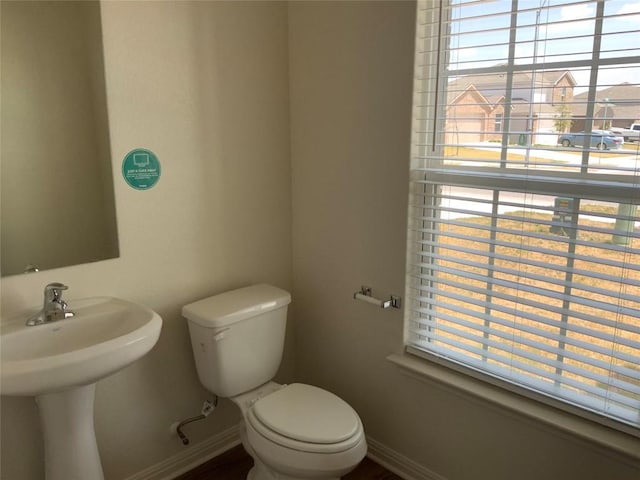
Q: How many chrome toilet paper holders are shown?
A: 1